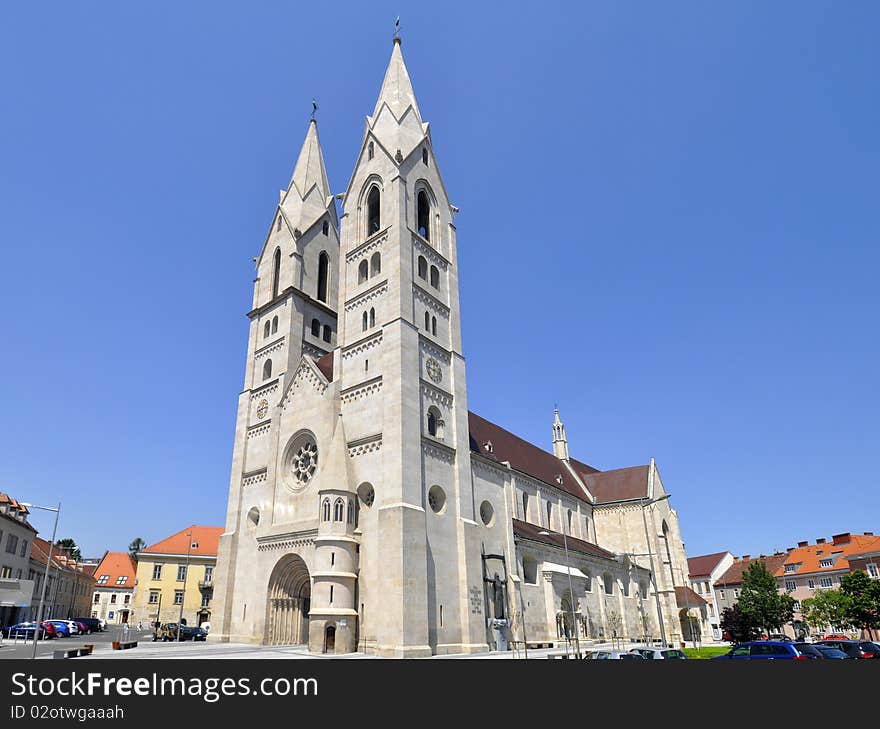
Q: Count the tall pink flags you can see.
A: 0